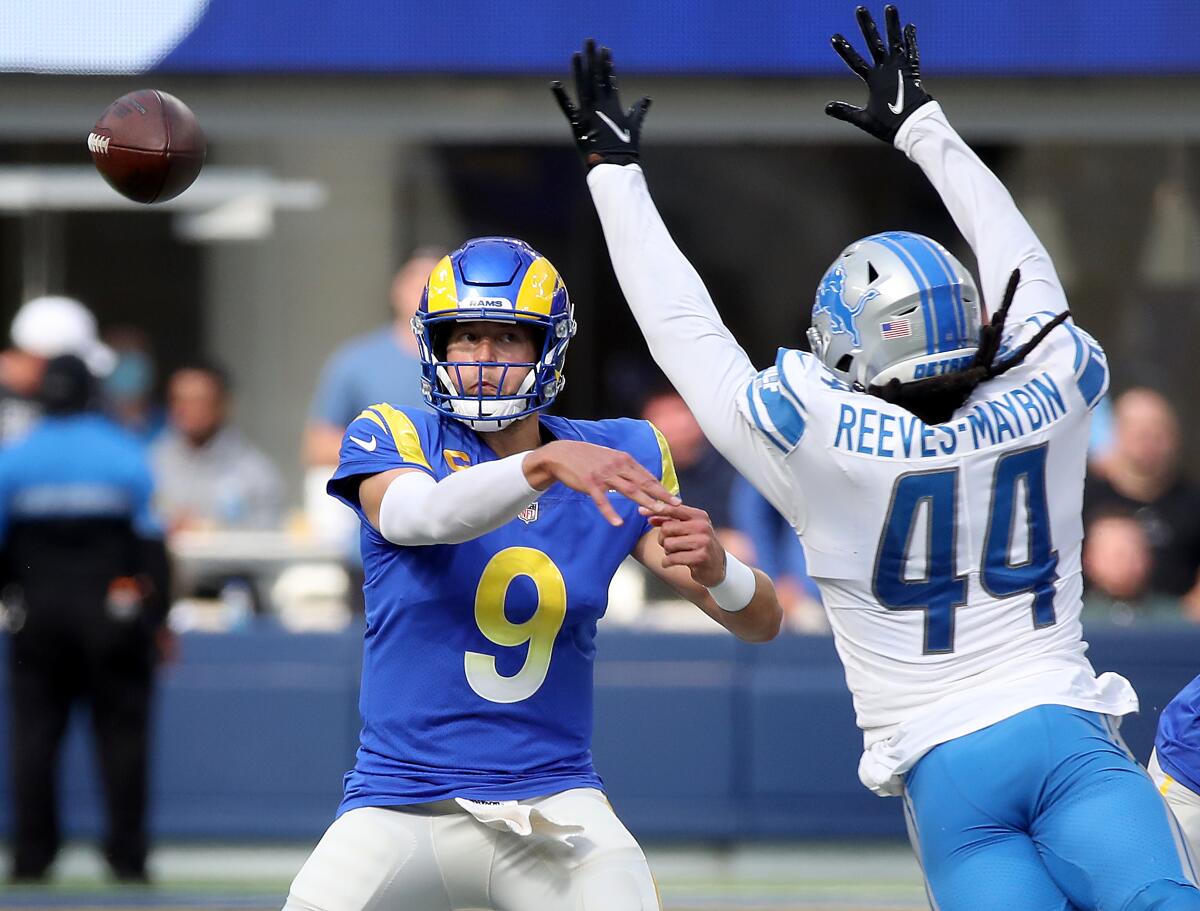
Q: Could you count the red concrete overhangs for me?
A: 0